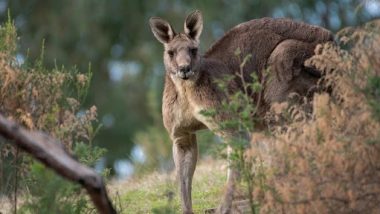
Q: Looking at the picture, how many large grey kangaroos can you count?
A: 1